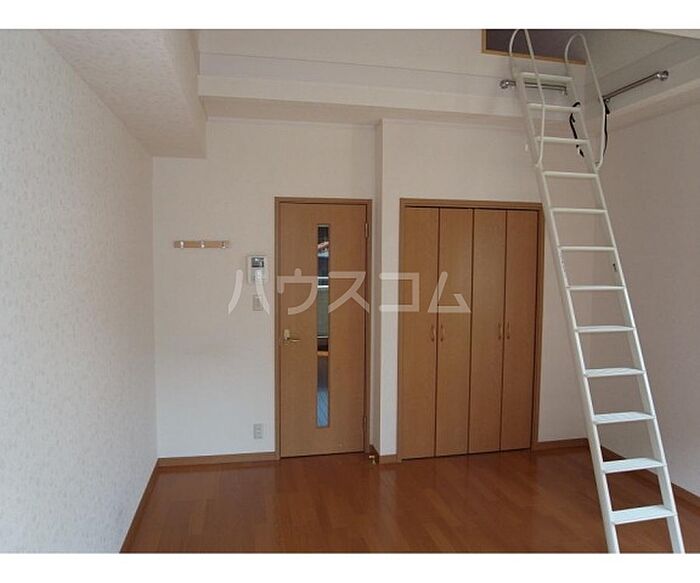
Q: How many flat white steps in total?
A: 12